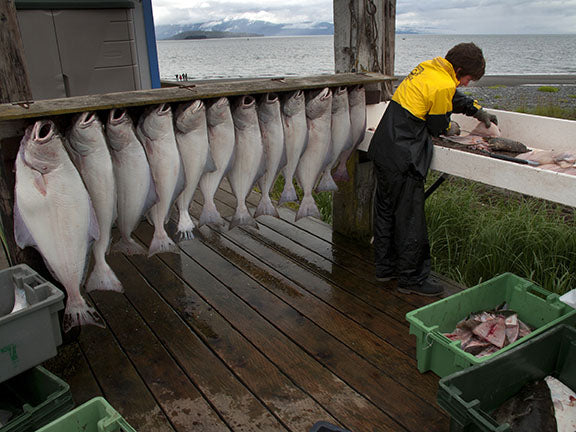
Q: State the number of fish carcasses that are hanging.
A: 12